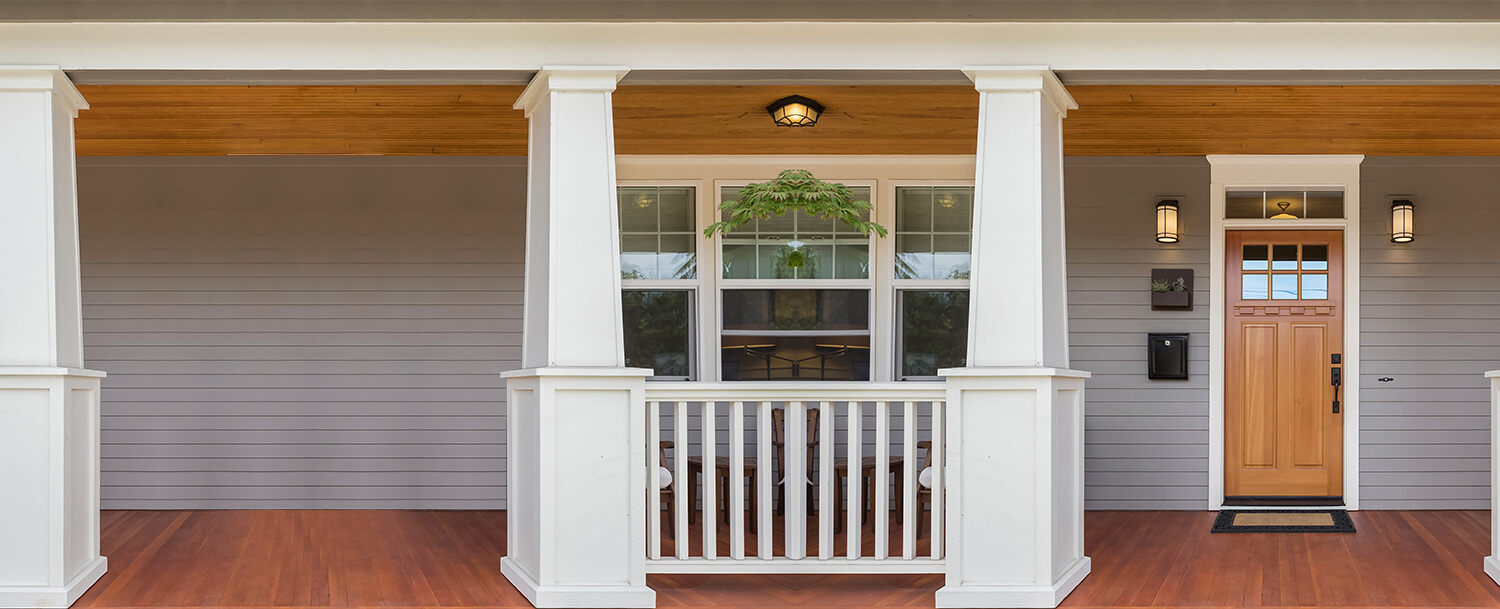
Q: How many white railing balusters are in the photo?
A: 11